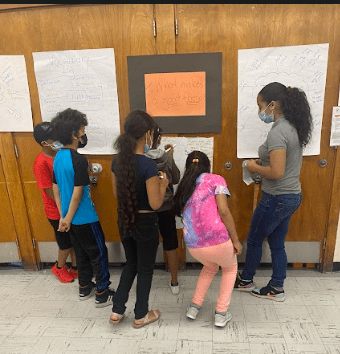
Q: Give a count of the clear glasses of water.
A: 0